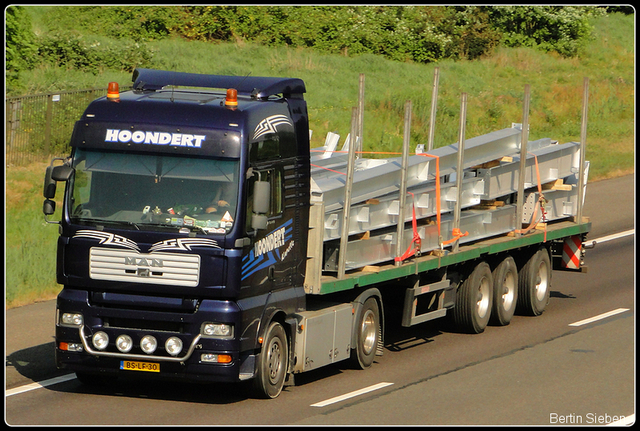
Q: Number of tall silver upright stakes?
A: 7